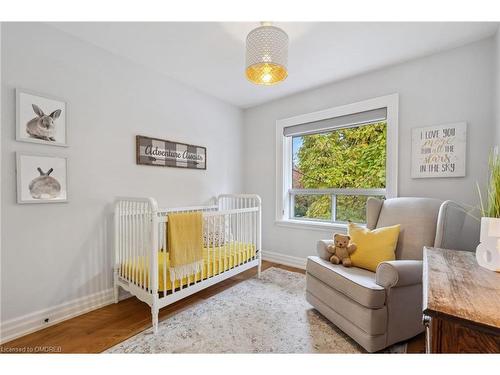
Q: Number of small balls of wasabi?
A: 0